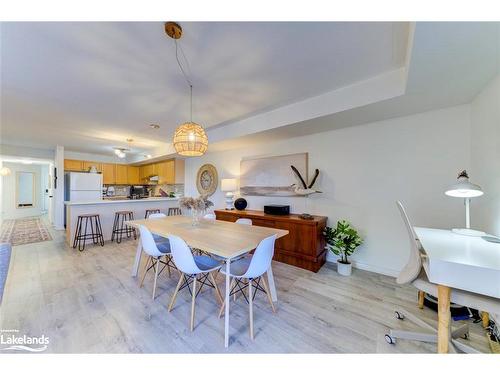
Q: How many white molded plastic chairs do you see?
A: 6